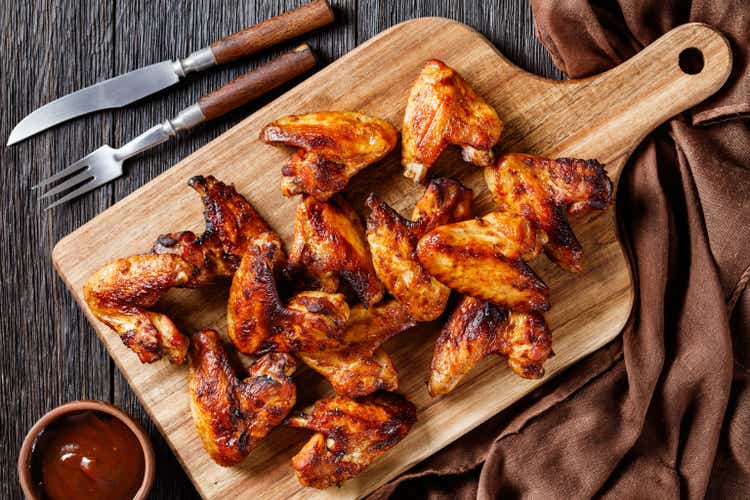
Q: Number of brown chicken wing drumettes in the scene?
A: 13